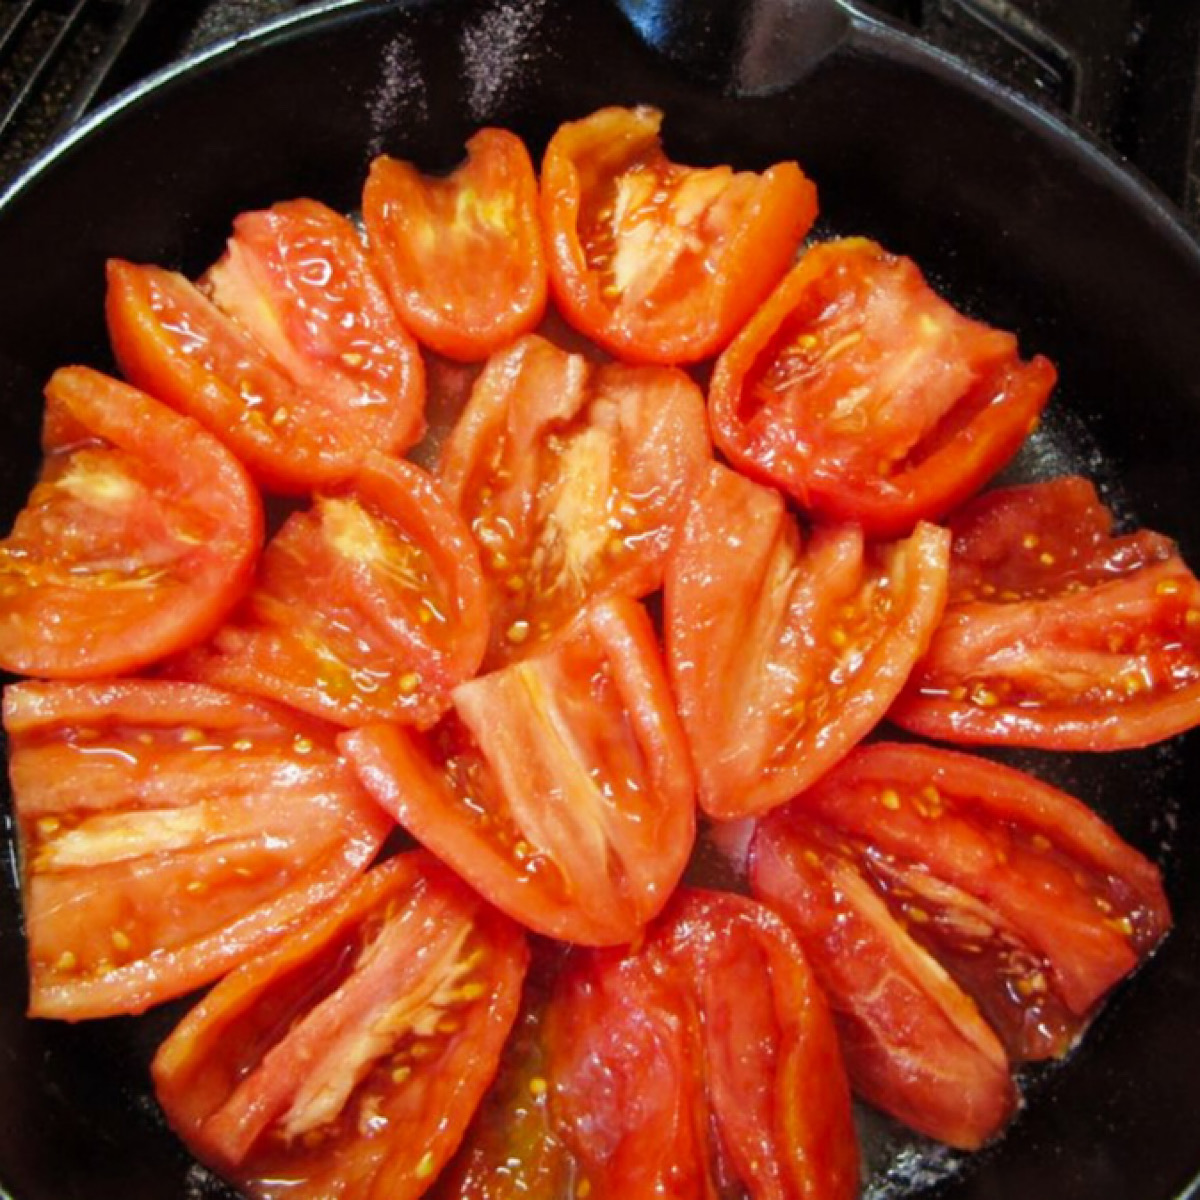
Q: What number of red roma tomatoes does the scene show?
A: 14